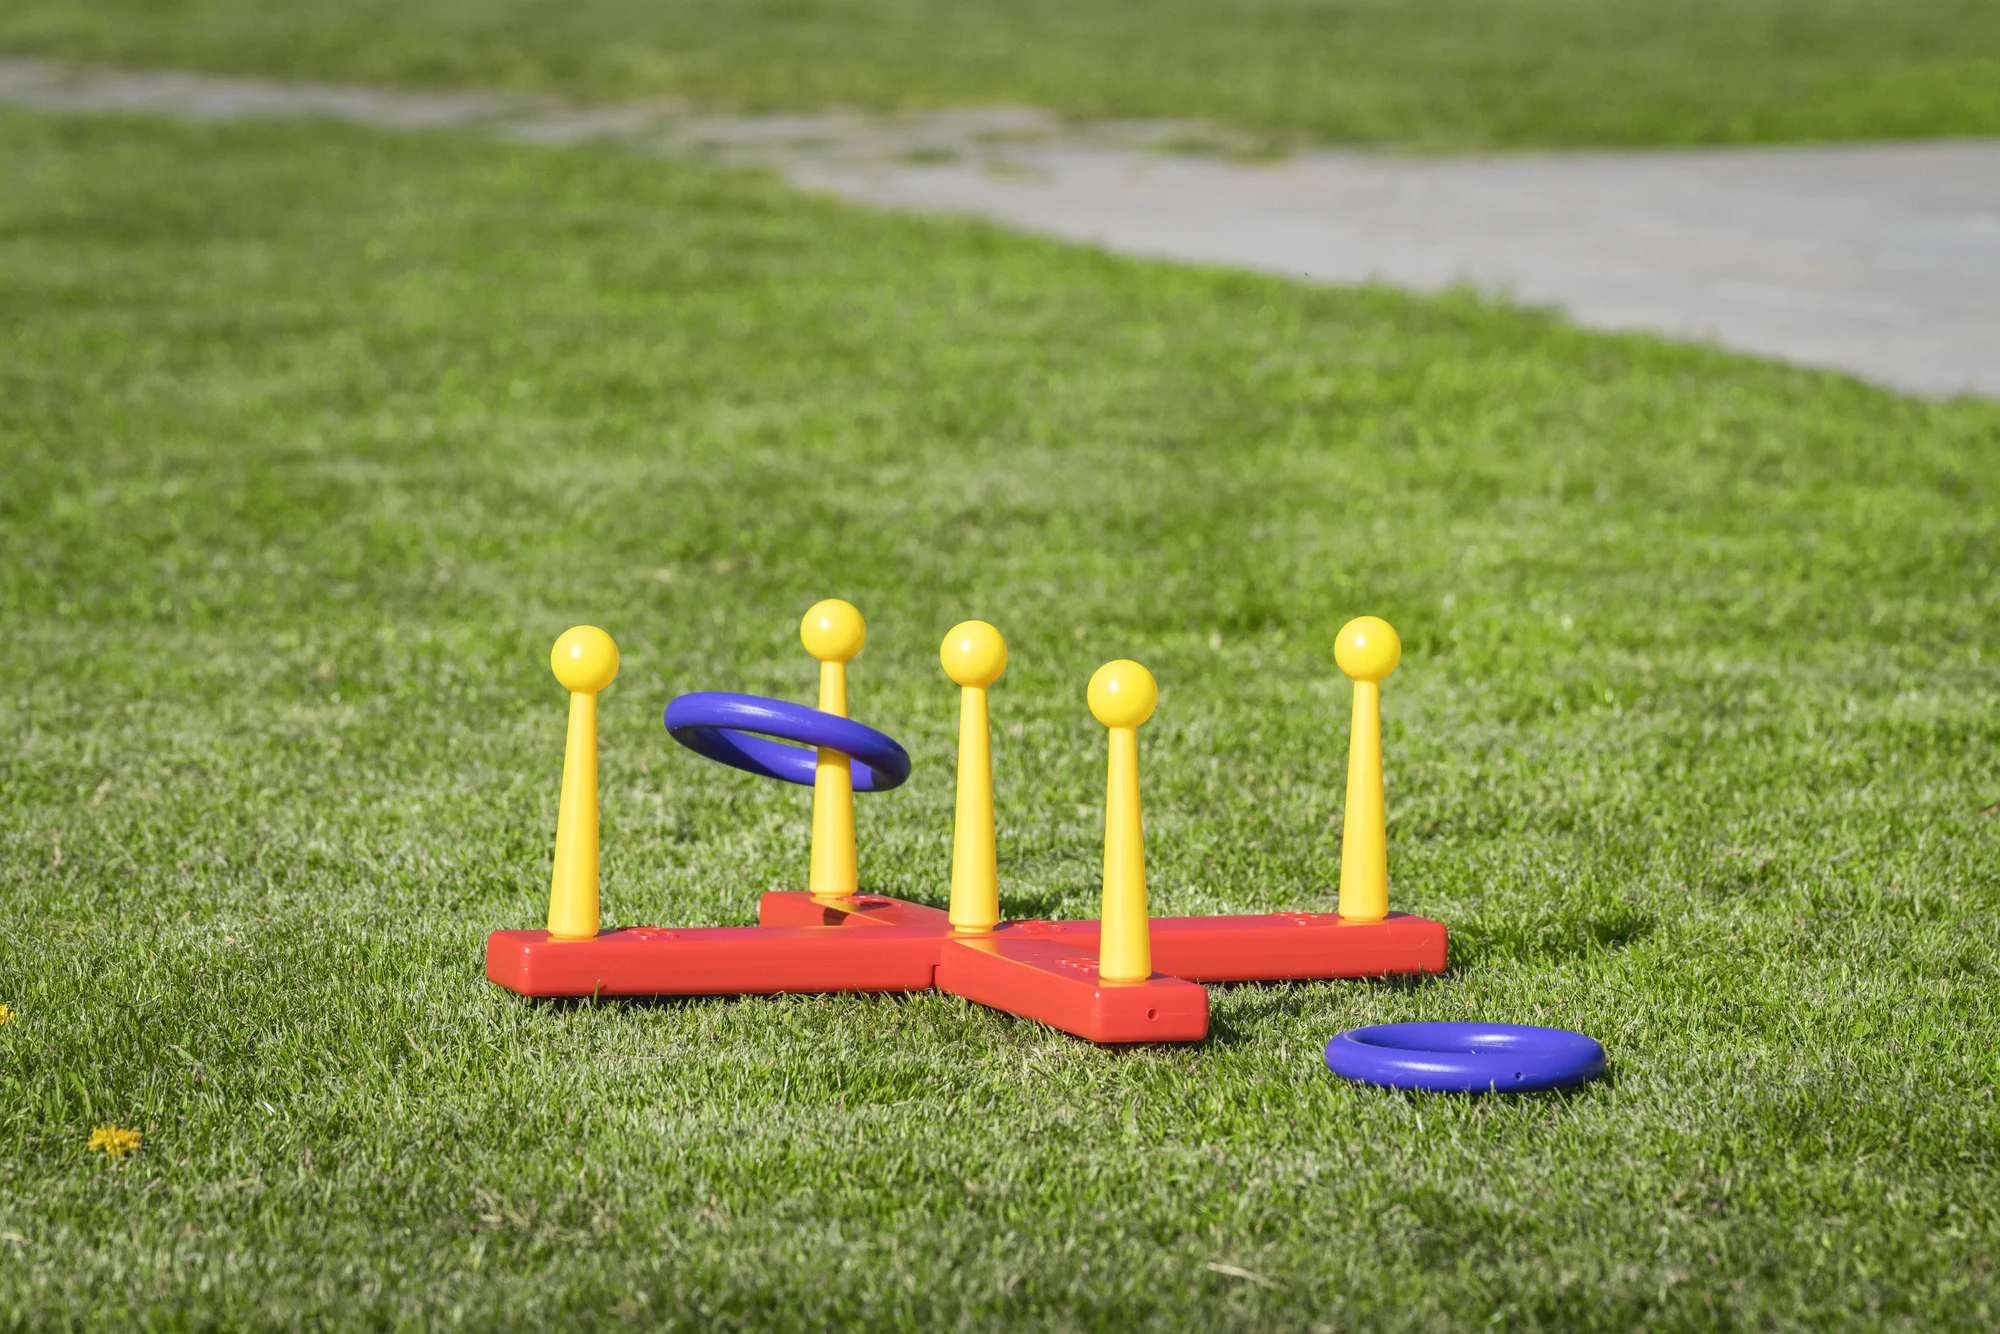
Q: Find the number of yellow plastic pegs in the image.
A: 5